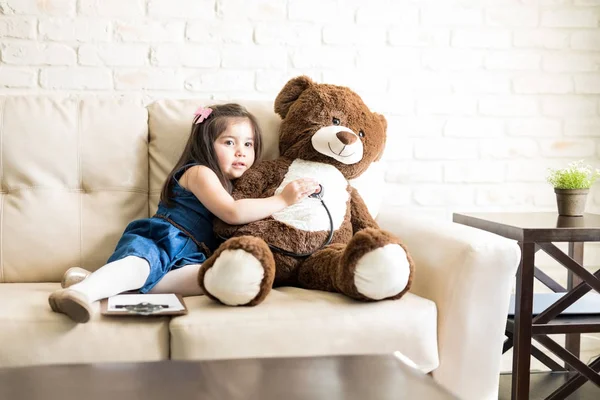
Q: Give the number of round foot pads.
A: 2